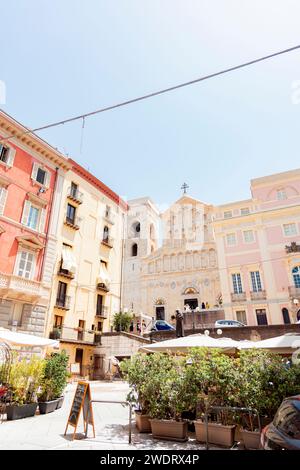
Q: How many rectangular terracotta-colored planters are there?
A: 4